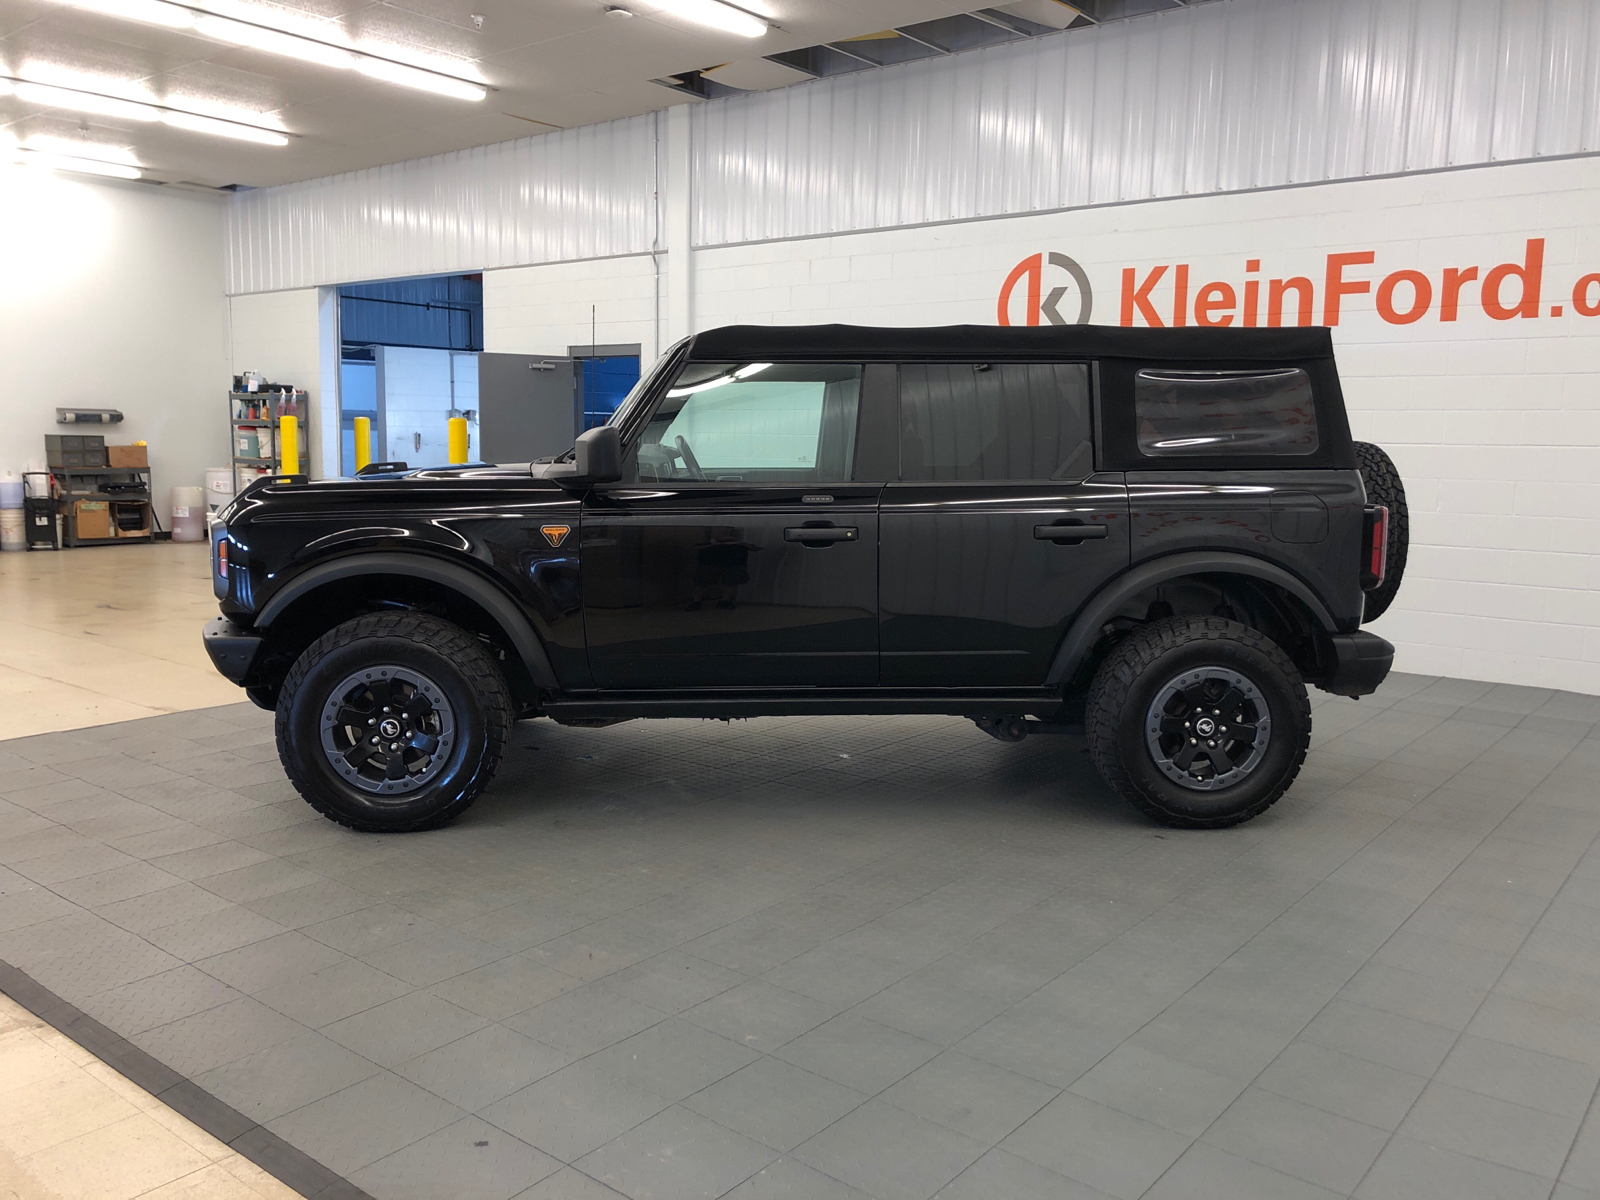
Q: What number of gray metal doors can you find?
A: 1